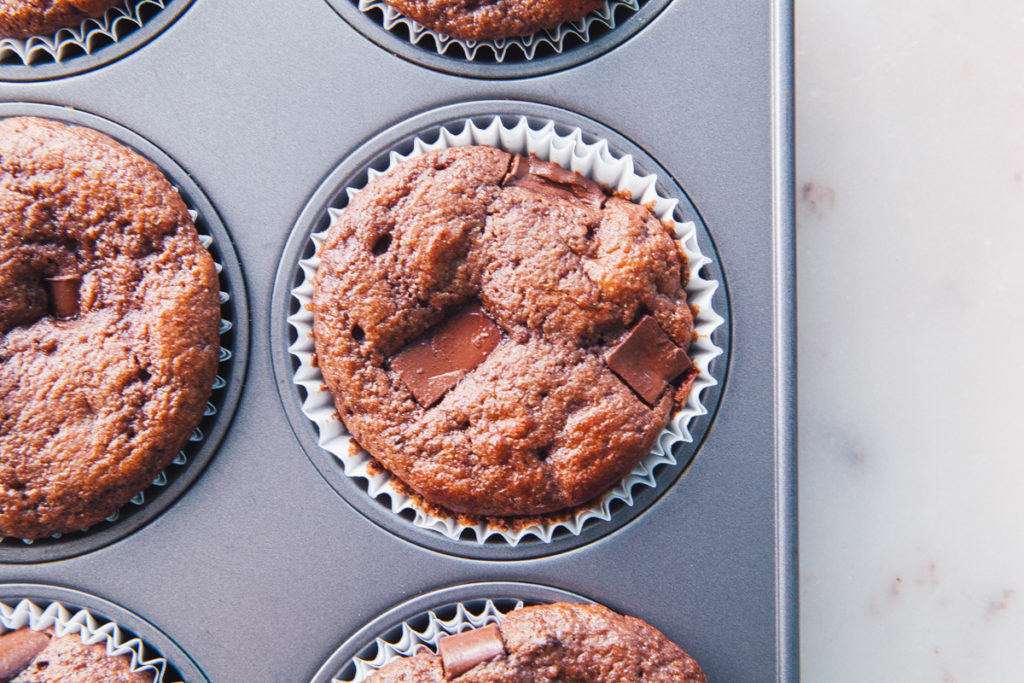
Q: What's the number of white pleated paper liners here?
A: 6